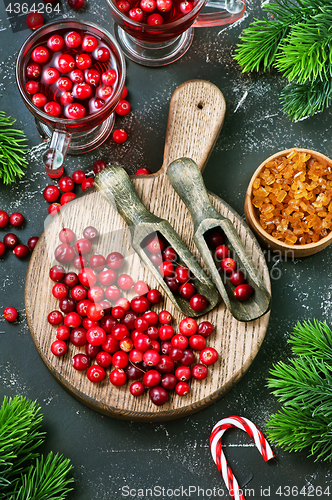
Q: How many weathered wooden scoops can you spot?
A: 2